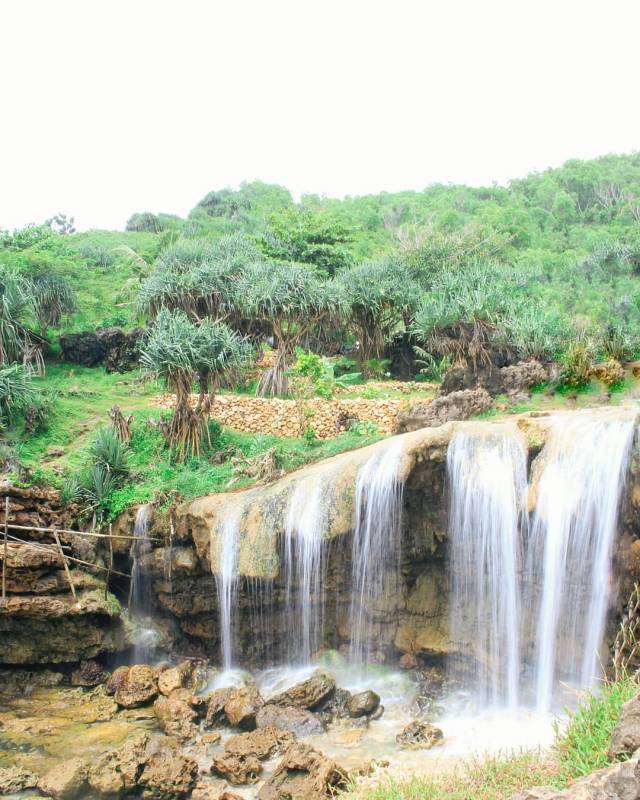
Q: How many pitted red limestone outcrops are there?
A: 0